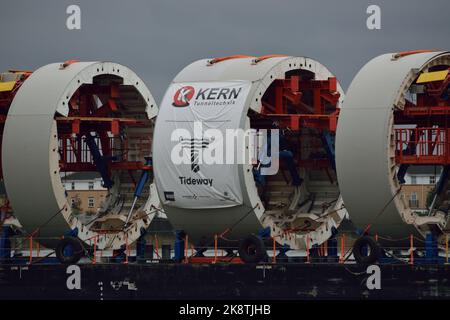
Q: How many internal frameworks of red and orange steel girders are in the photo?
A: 3